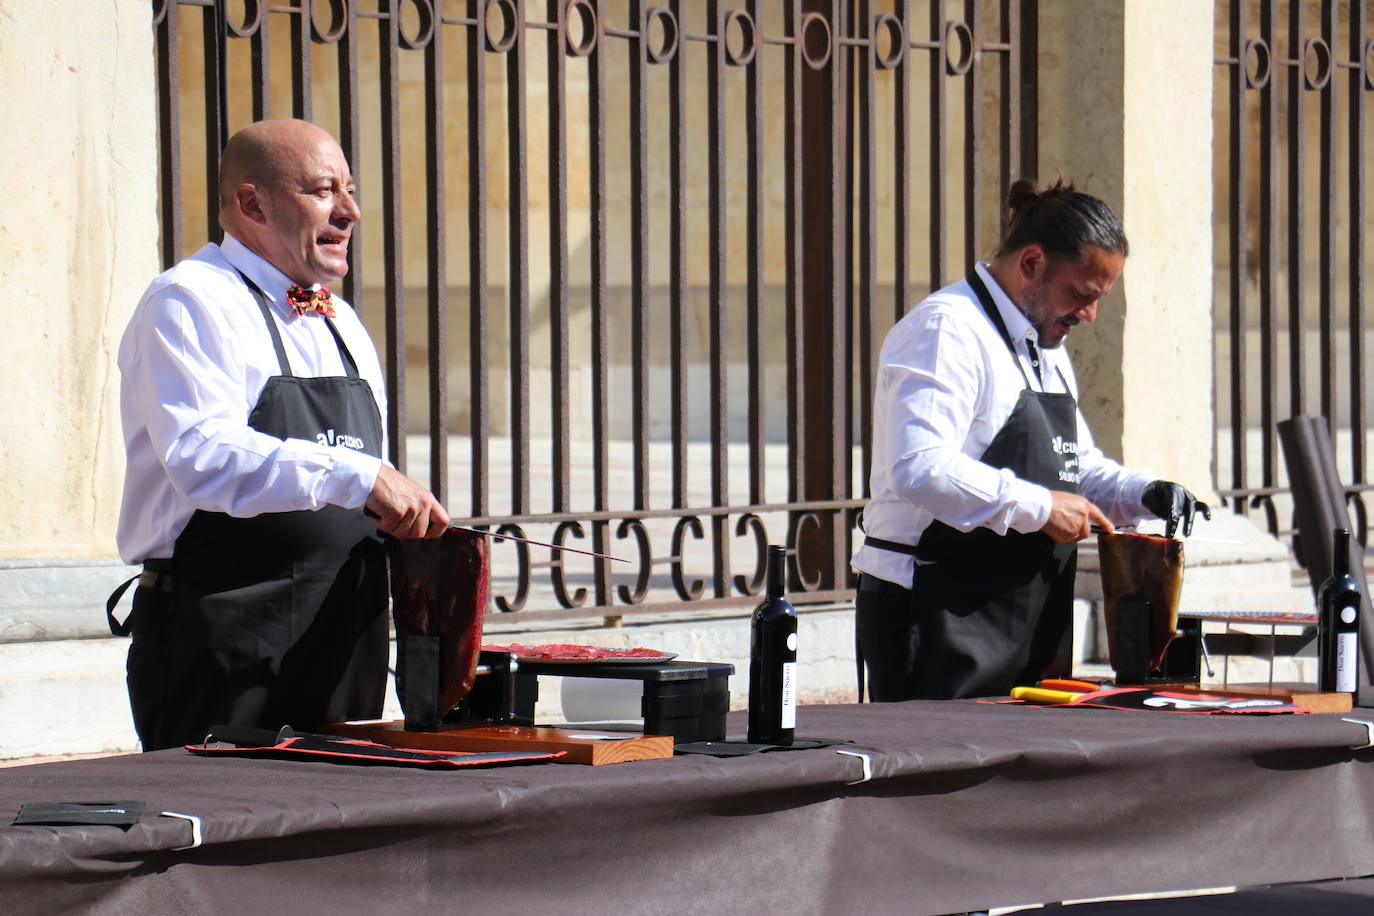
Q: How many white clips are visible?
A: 3